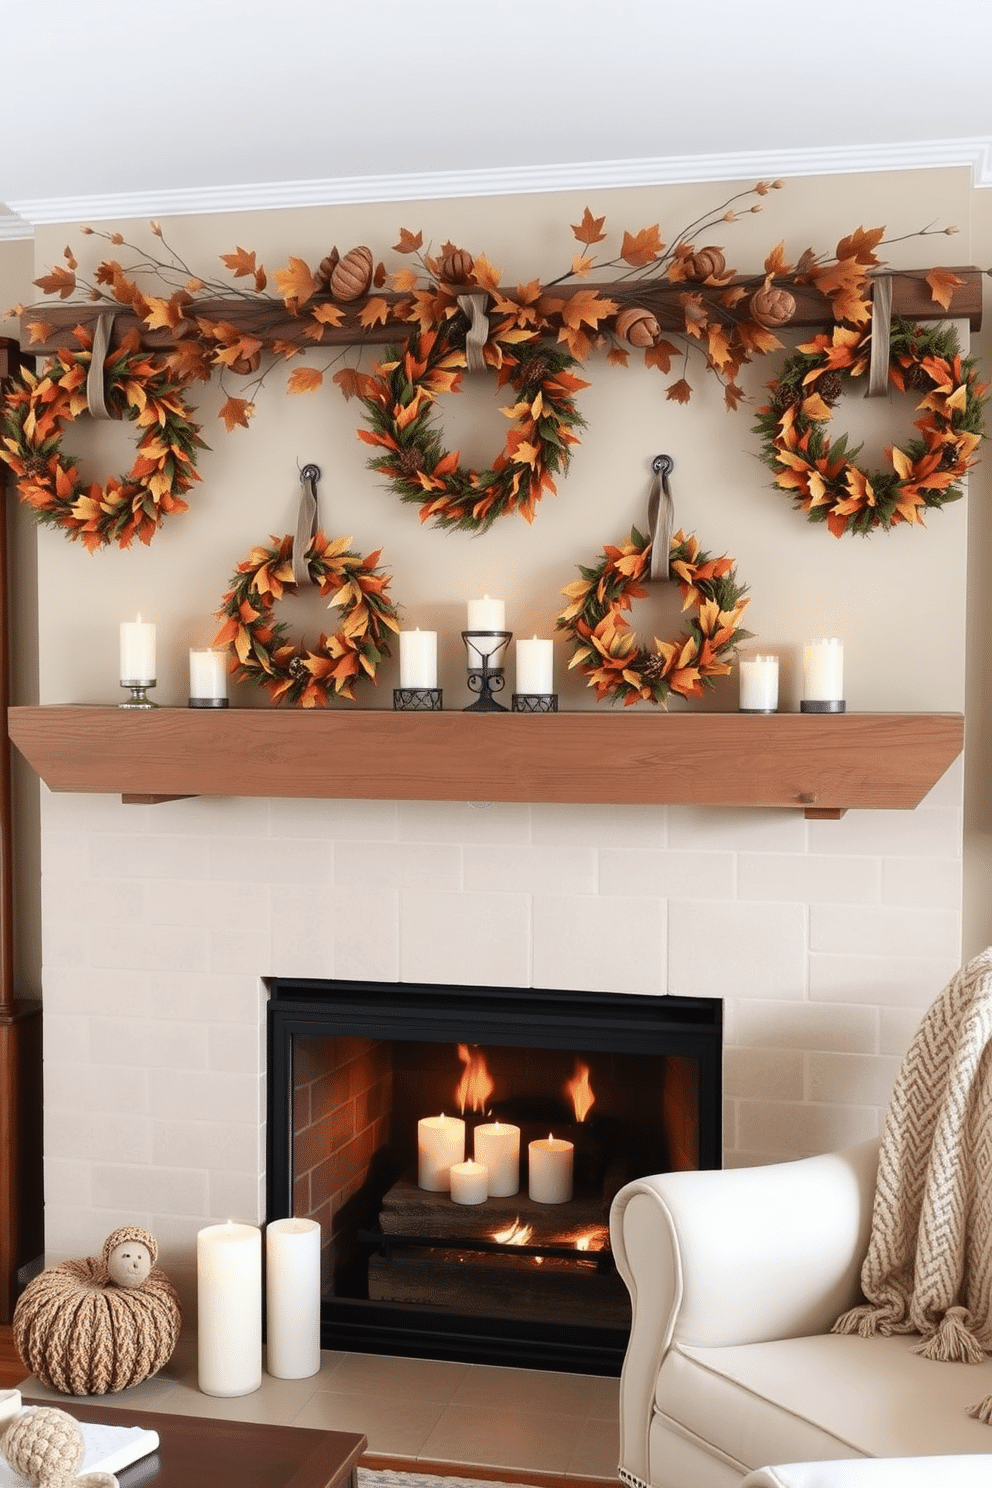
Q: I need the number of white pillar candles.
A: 13